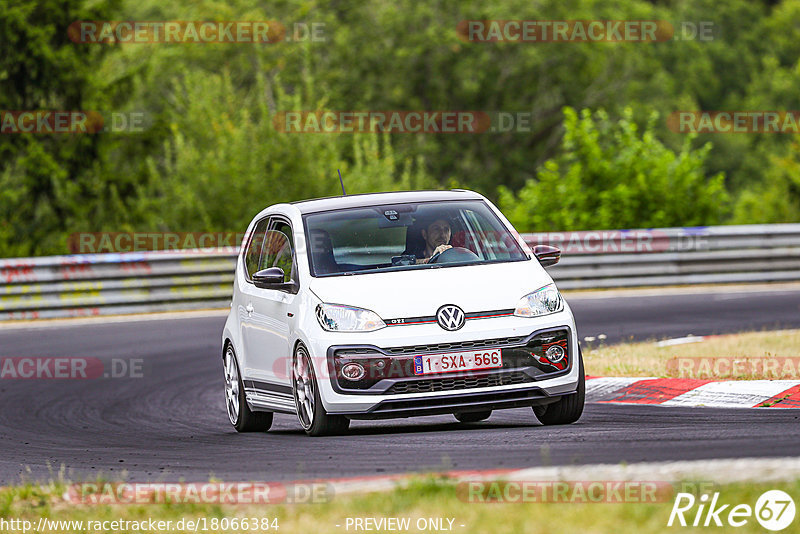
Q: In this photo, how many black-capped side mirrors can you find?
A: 2